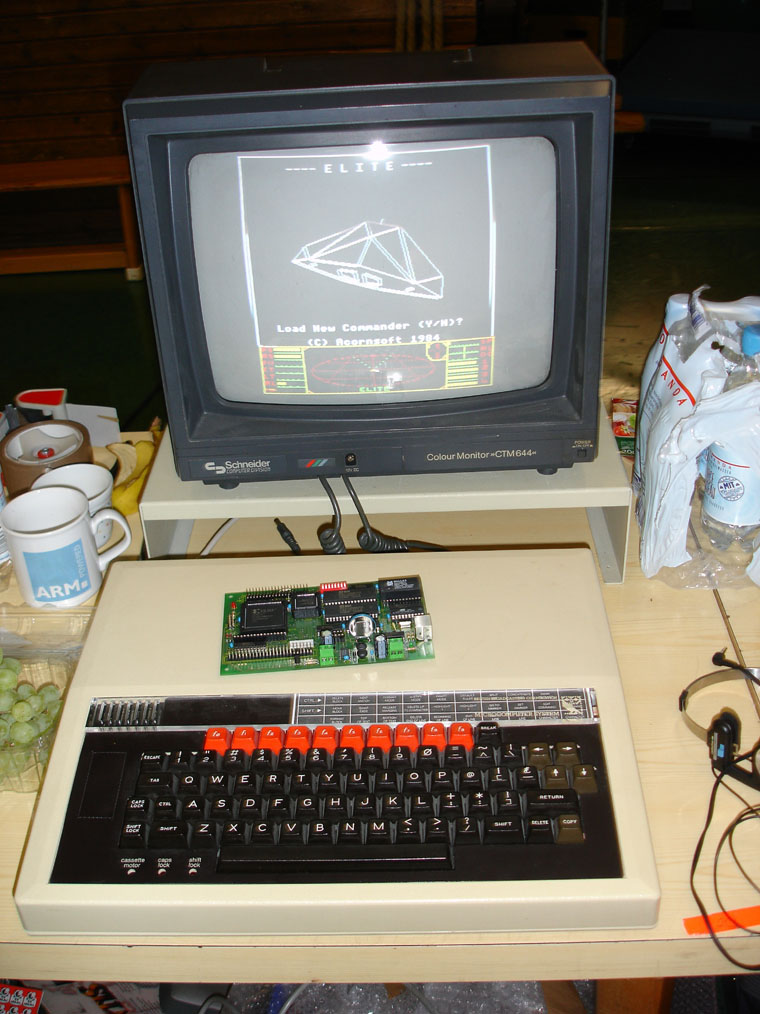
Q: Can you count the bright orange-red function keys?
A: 10